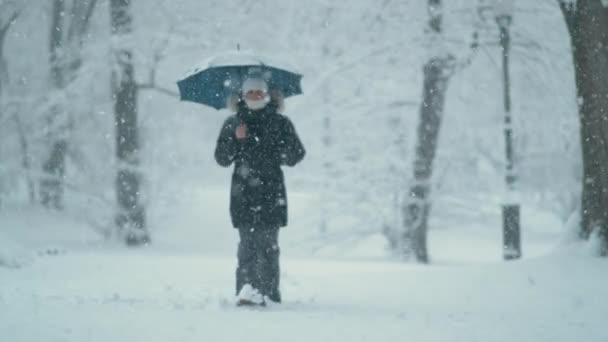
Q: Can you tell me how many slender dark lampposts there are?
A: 1